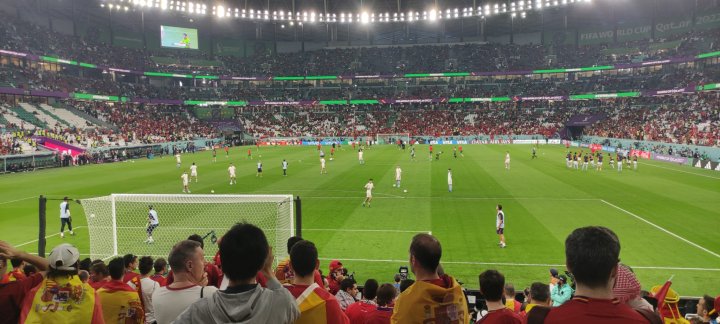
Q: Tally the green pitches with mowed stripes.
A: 1